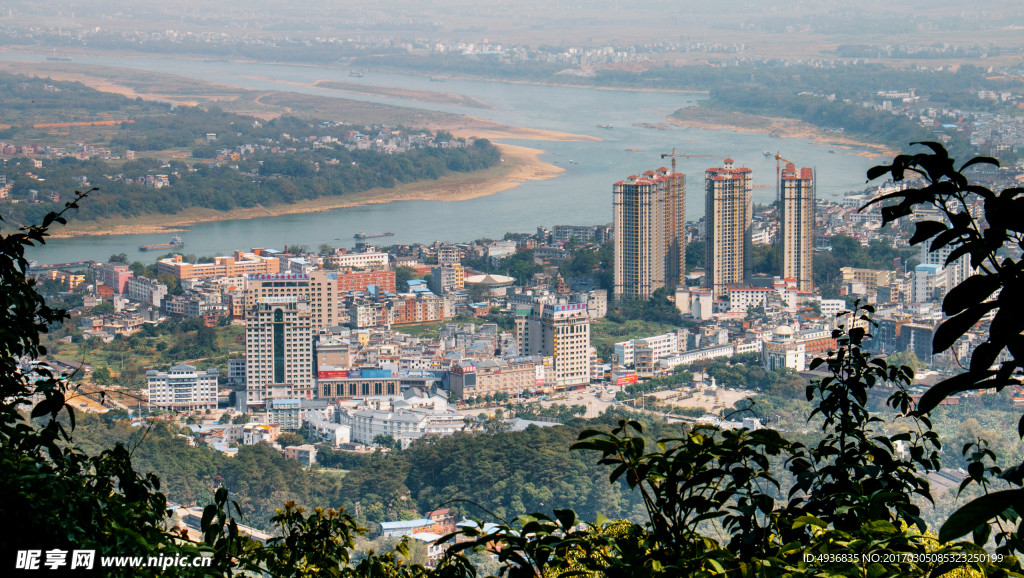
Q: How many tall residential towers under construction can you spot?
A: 3